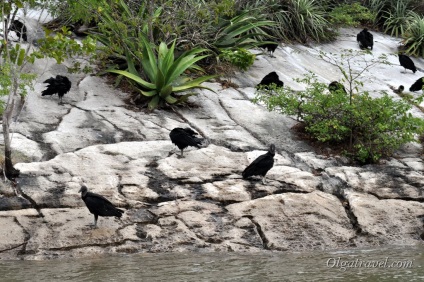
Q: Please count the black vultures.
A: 11